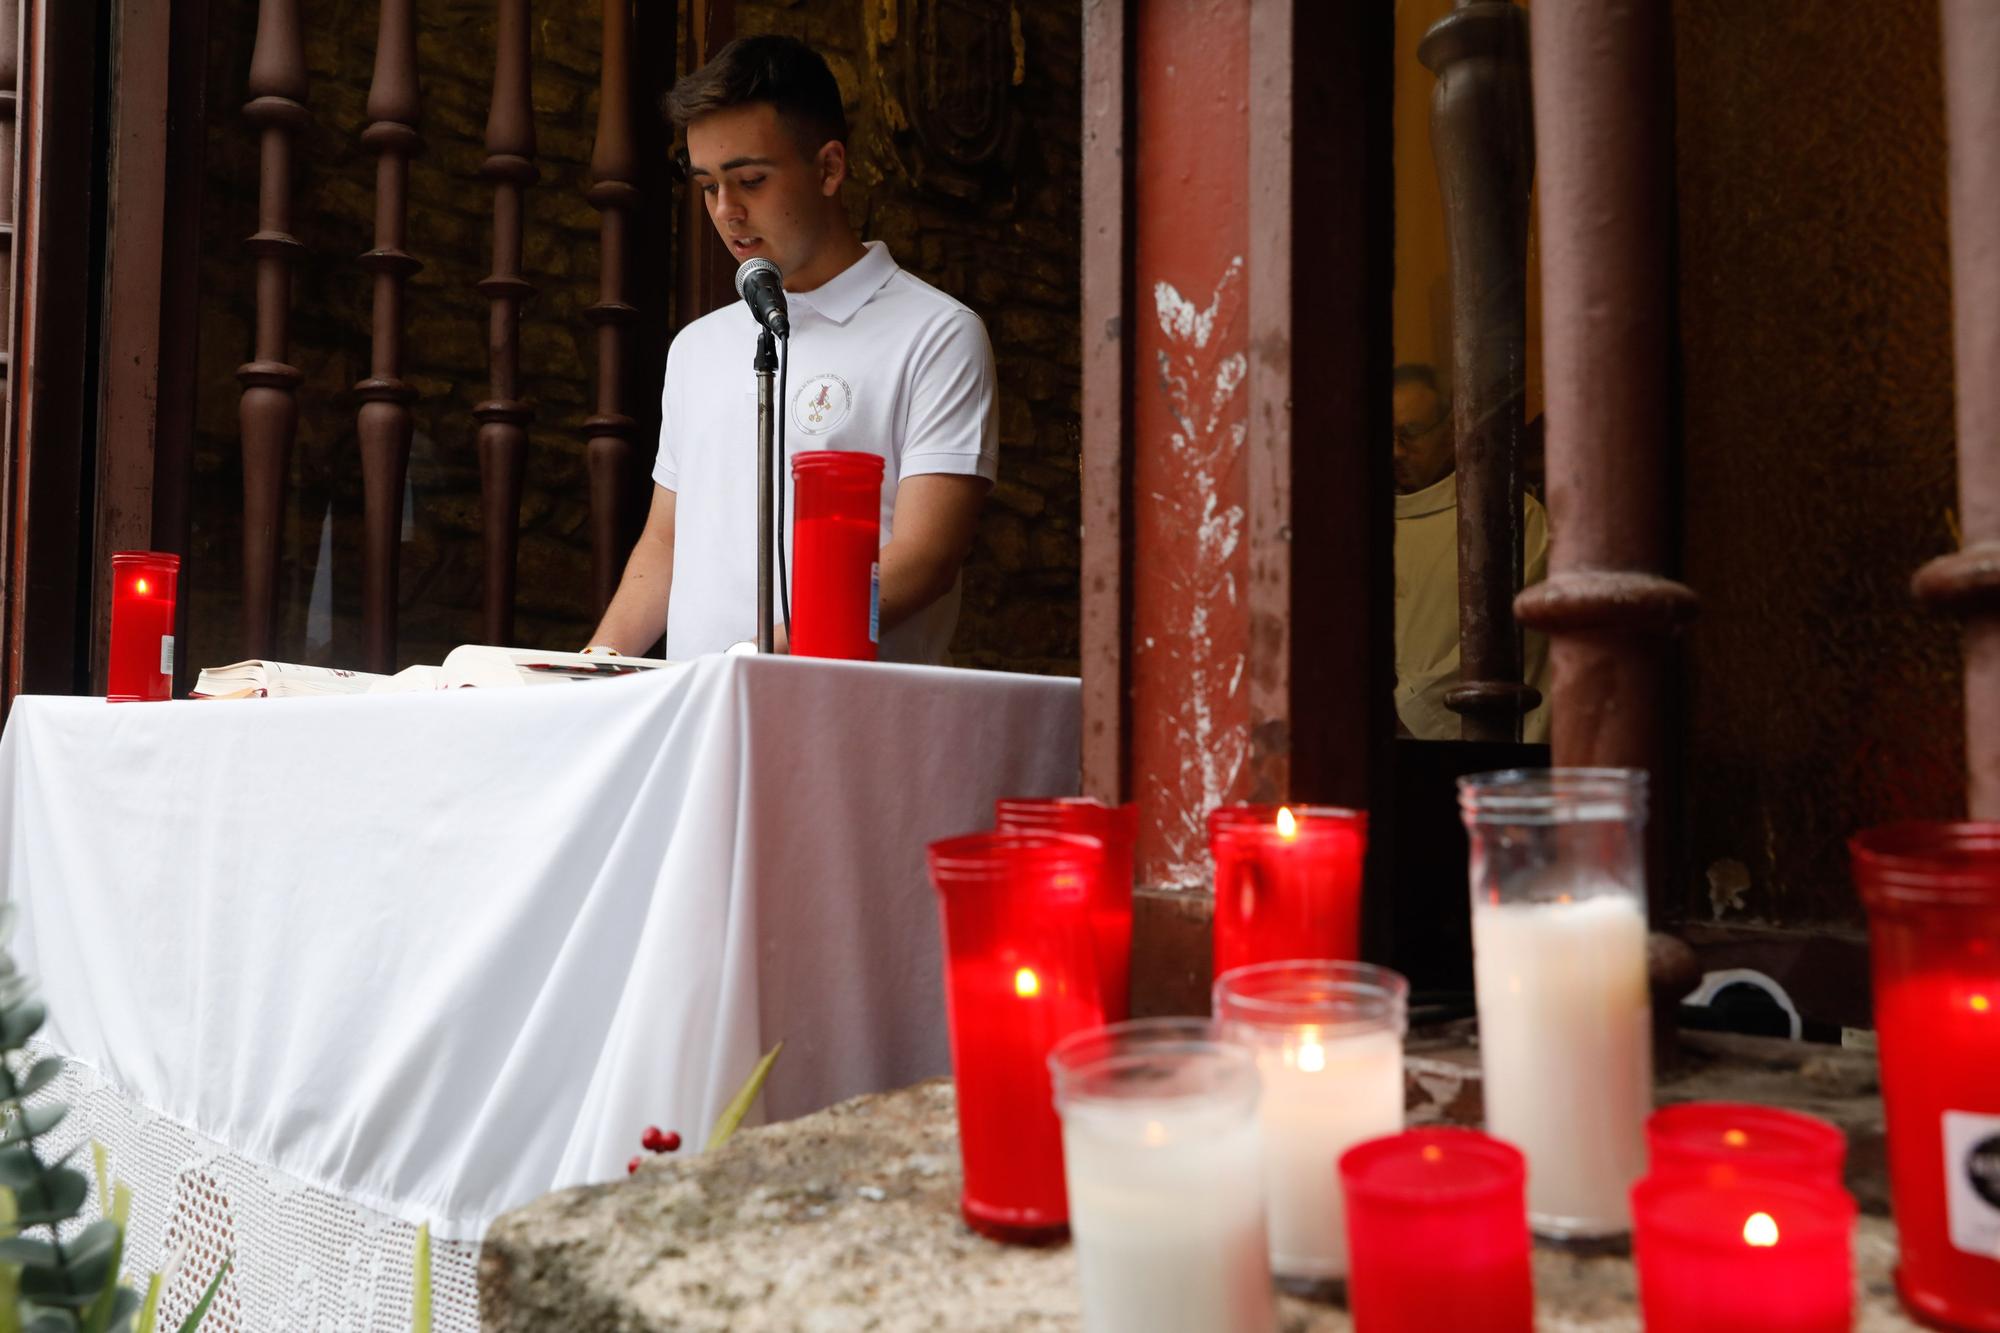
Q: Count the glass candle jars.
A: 12